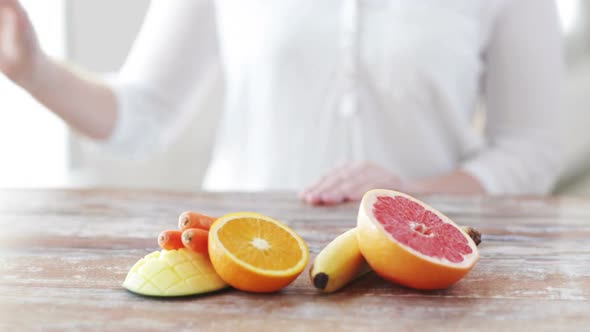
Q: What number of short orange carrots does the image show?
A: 3